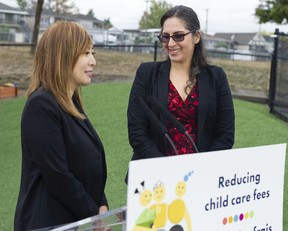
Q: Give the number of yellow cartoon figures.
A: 3